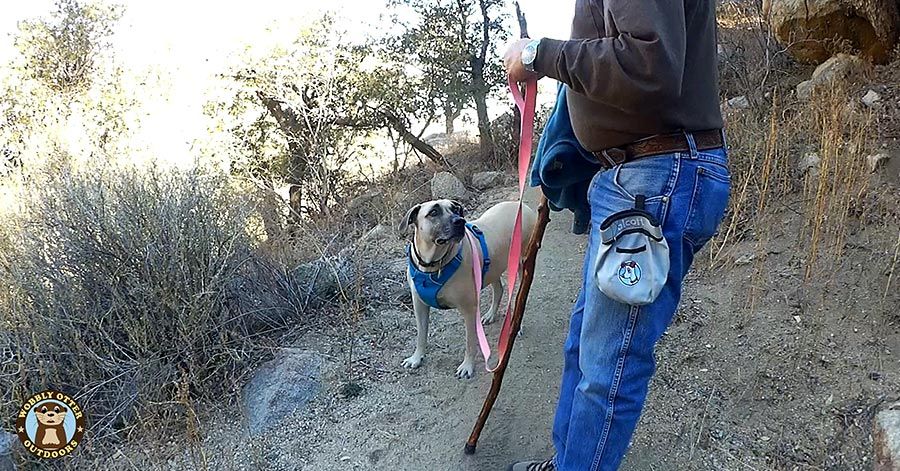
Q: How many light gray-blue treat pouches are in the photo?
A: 1